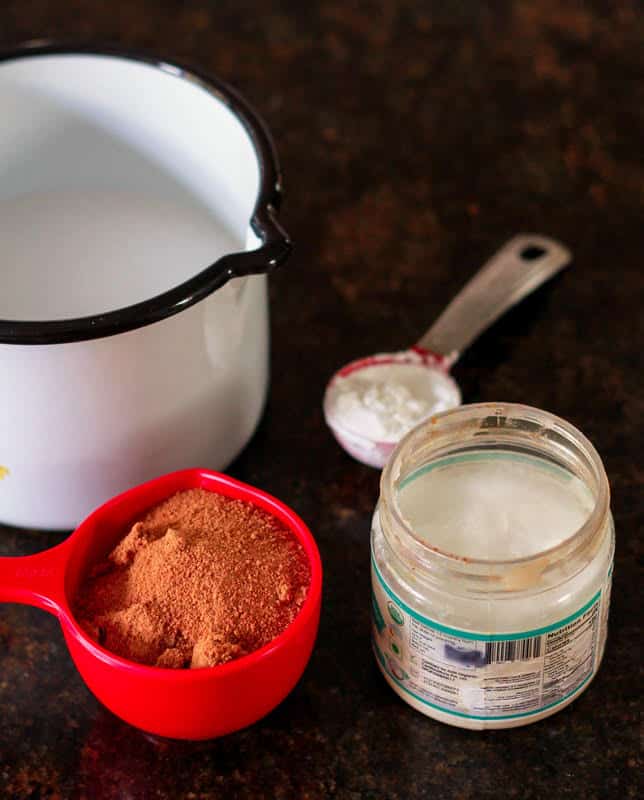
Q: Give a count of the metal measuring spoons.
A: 1